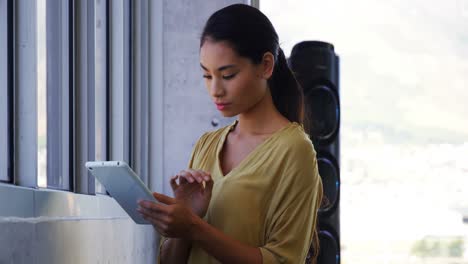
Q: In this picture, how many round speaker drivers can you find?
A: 3